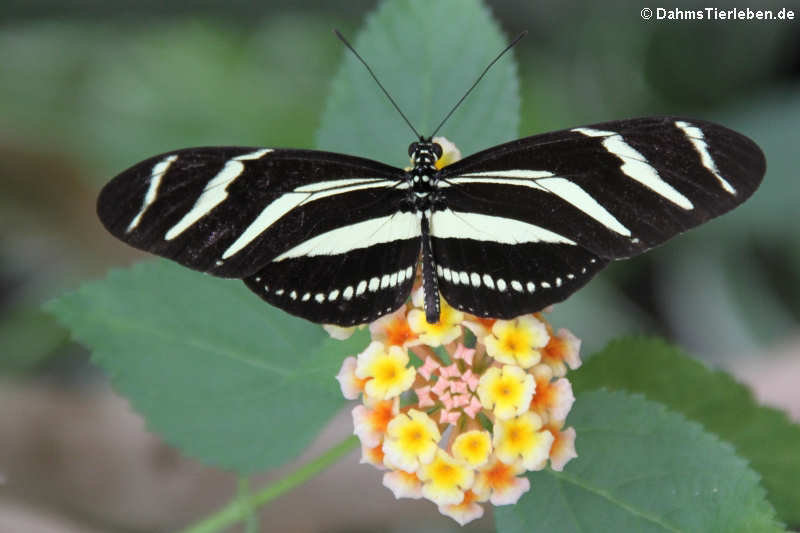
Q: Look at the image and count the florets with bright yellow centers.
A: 8